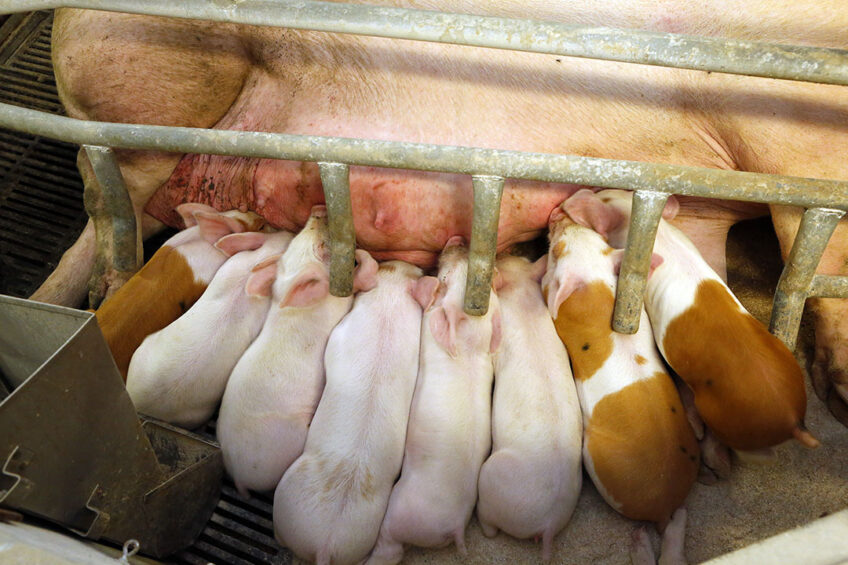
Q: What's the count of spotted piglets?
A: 3